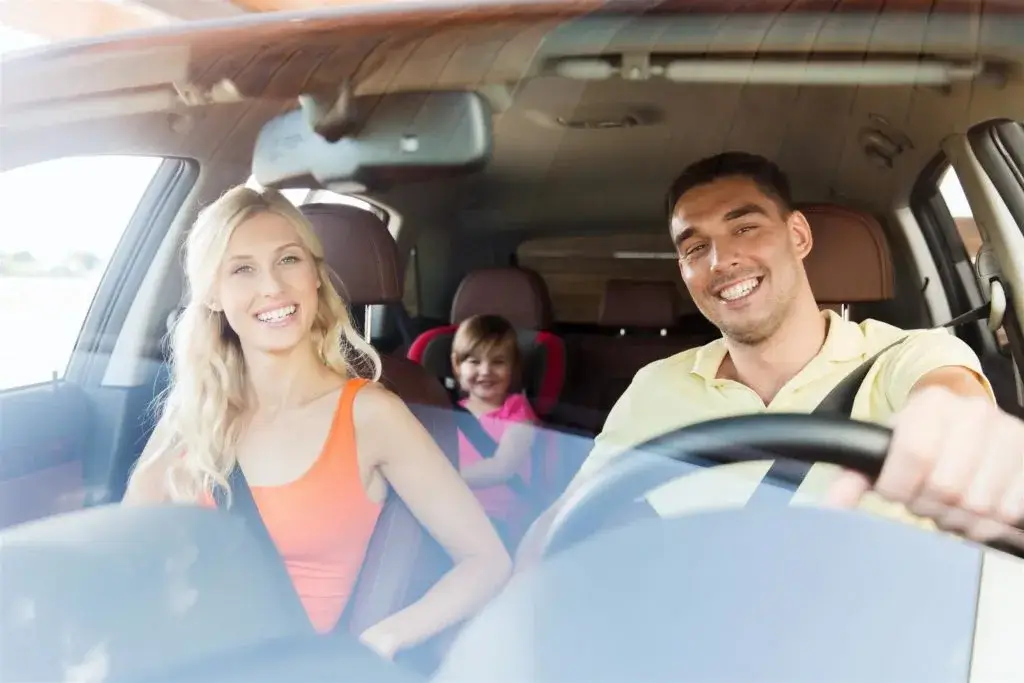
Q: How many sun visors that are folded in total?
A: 2